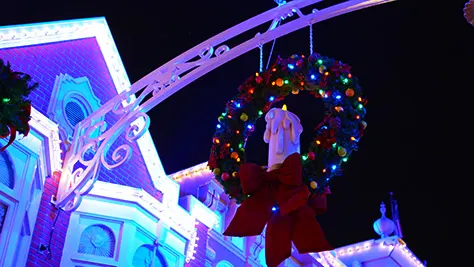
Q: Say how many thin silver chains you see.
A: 2